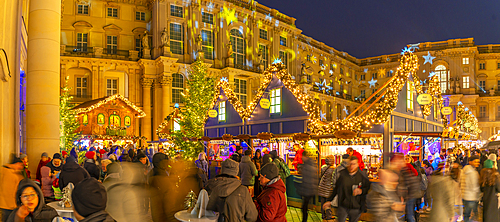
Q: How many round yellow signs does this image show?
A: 4